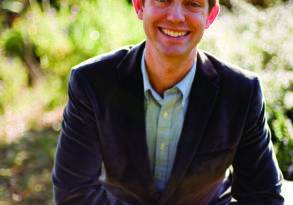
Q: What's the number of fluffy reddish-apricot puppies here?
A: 0